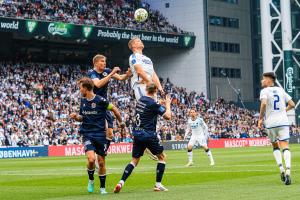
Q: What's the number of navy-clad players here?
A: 3